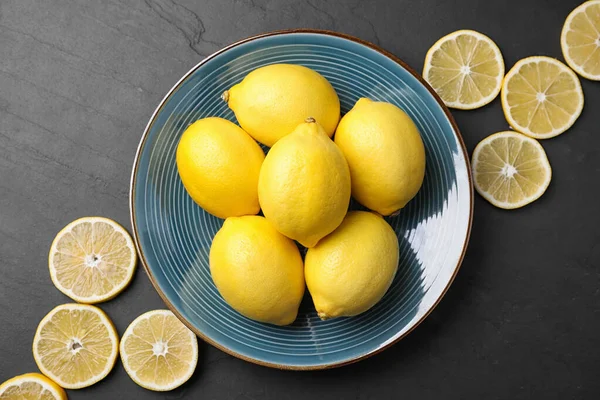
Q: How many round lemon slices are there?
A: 8